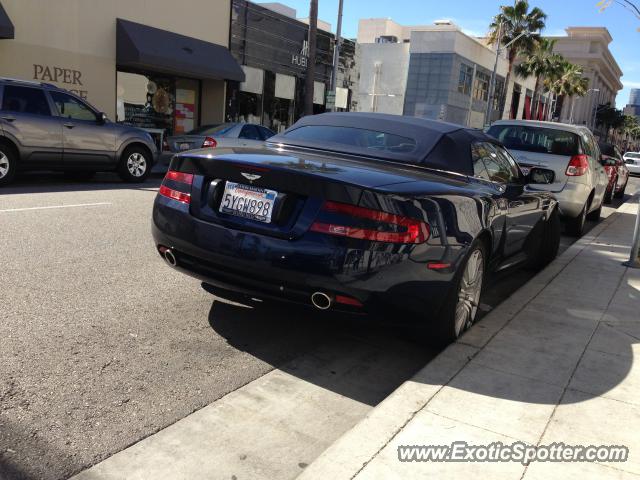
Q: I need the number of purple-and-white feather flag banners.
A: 0